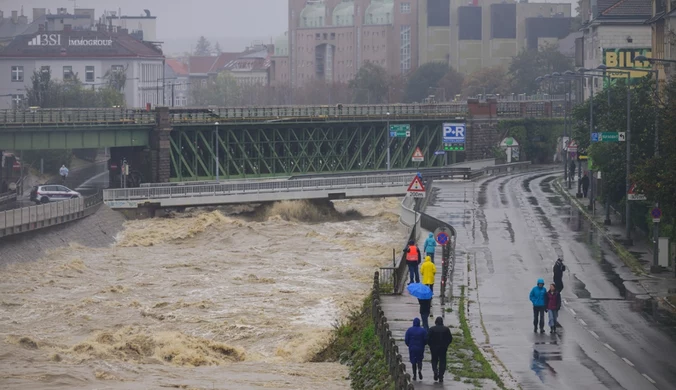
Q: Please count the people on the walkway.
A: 6